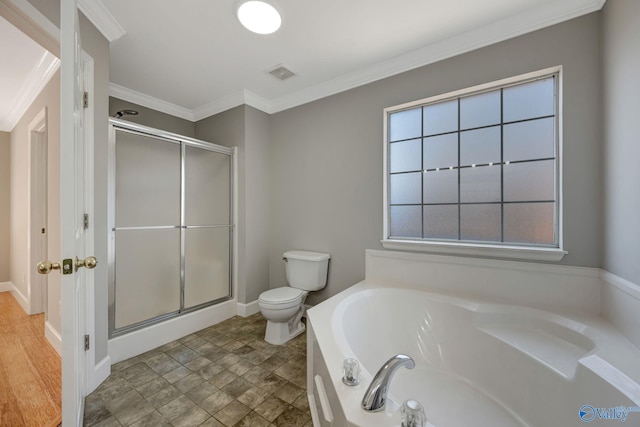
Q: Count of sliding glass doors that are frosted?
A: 2